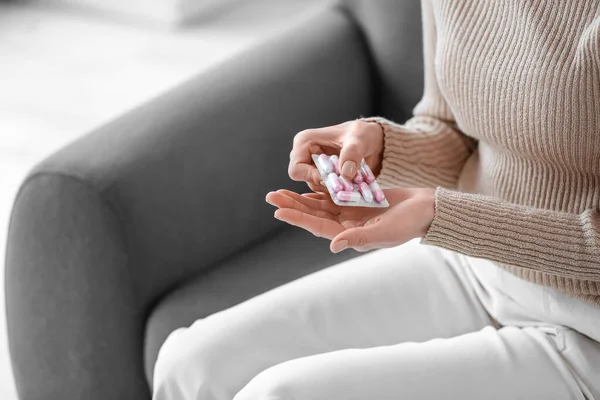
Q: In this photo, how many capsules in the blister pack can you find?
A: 9